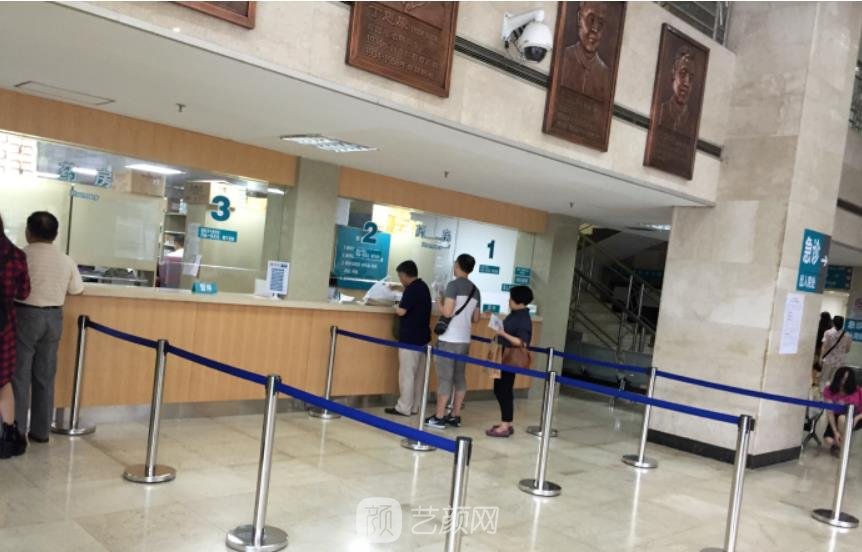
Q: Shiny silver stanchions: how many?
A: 11